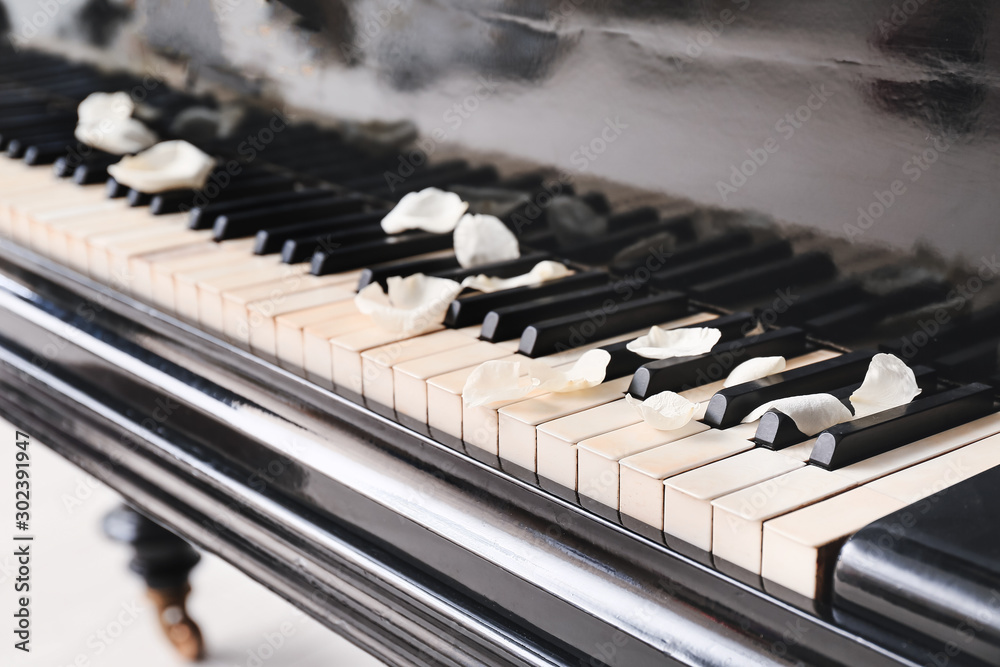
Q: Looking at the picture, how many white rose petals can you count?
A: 13